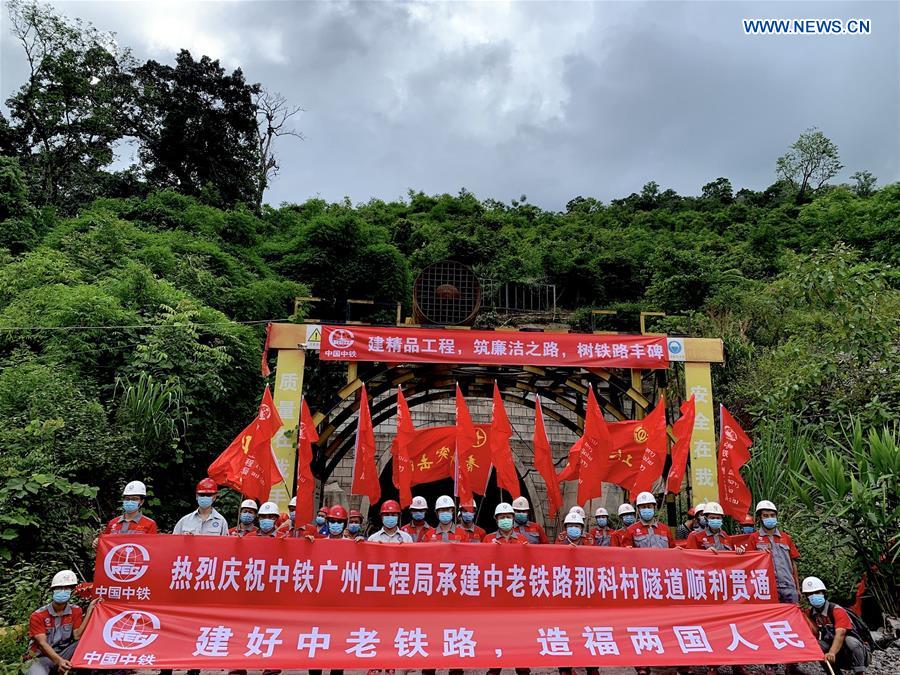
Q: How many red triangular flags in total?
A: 11